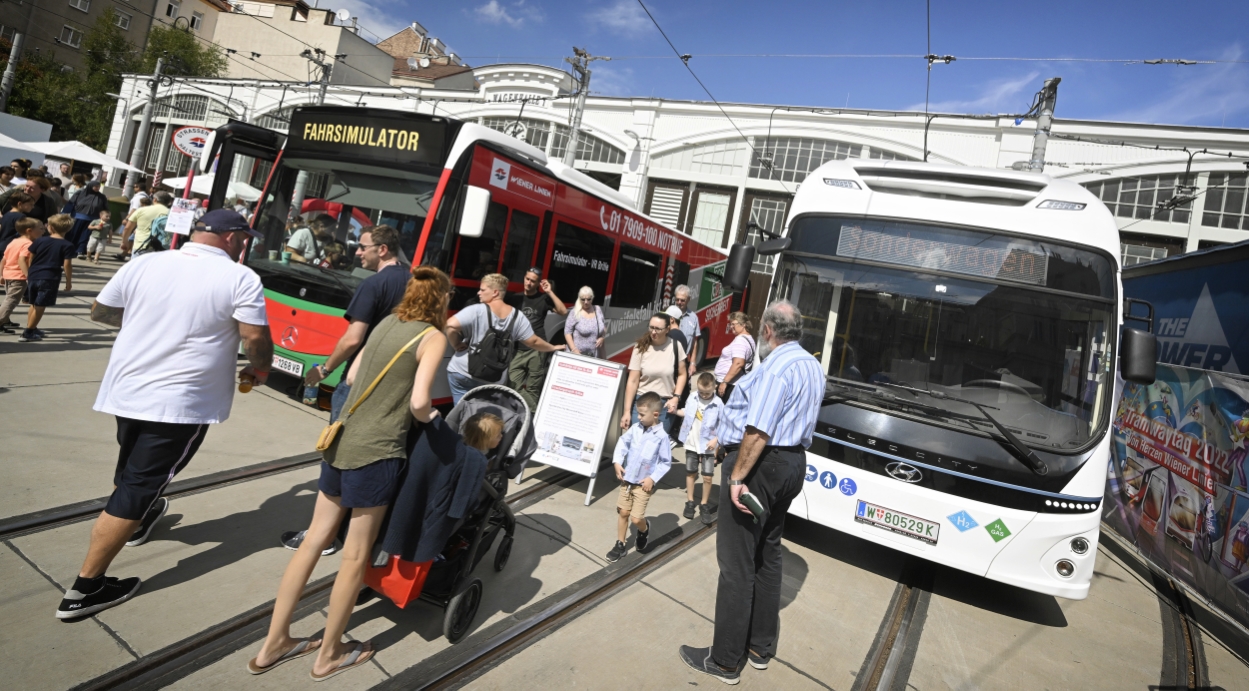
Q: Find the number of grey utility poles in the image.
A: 5